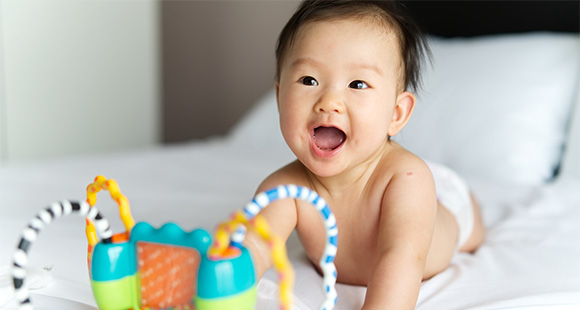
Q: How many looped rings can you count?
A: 4